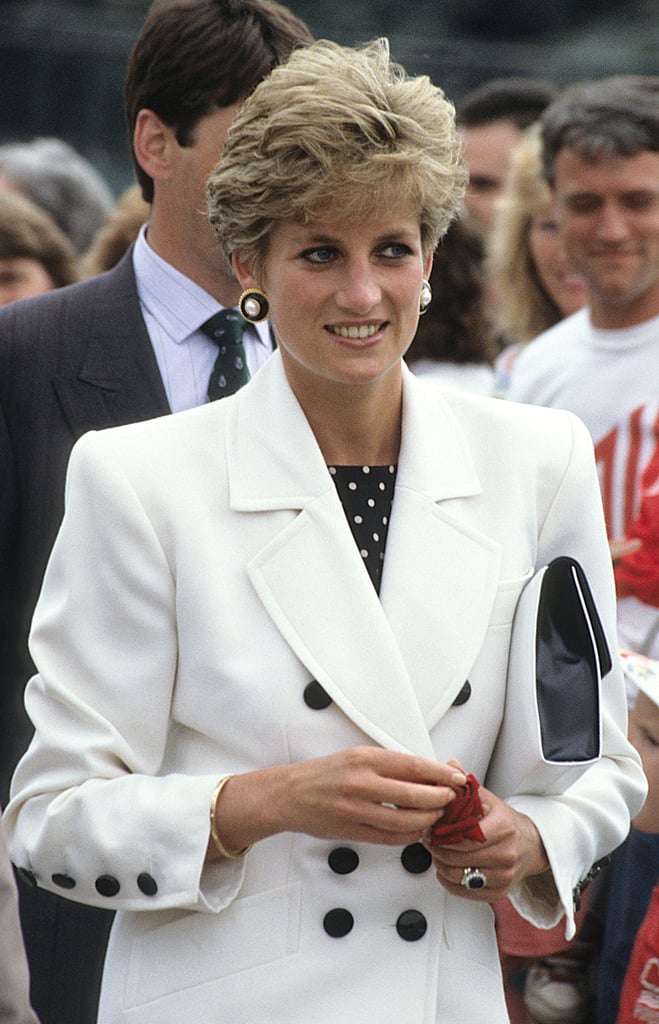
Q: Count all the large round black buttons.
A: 6